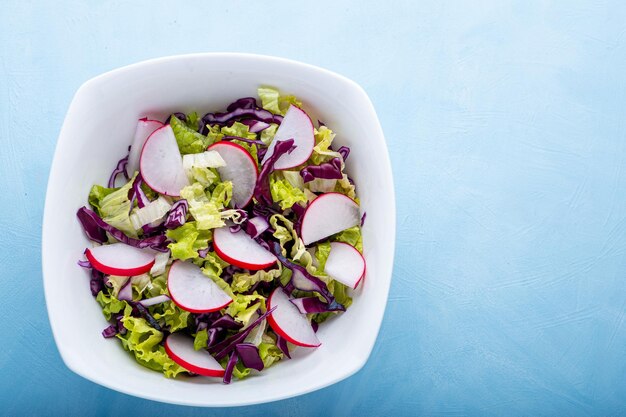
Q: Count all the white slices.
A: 11